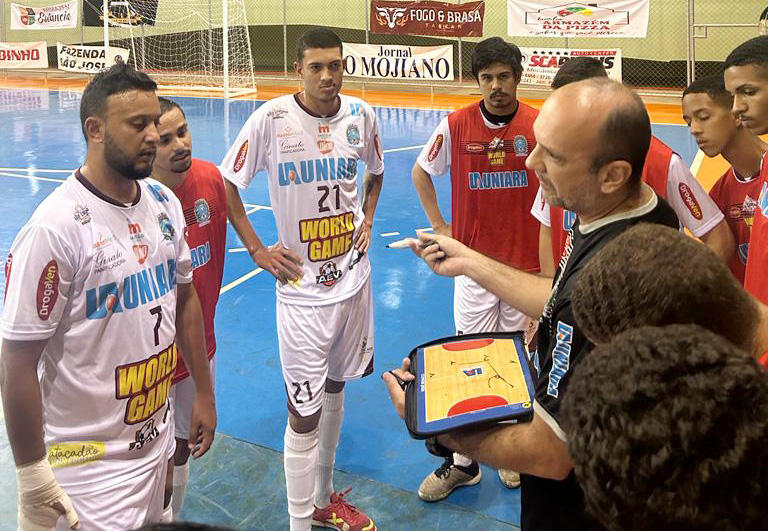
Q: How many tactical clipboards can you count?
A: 1